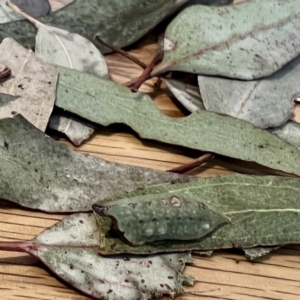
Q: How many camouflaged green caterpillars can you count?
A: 1